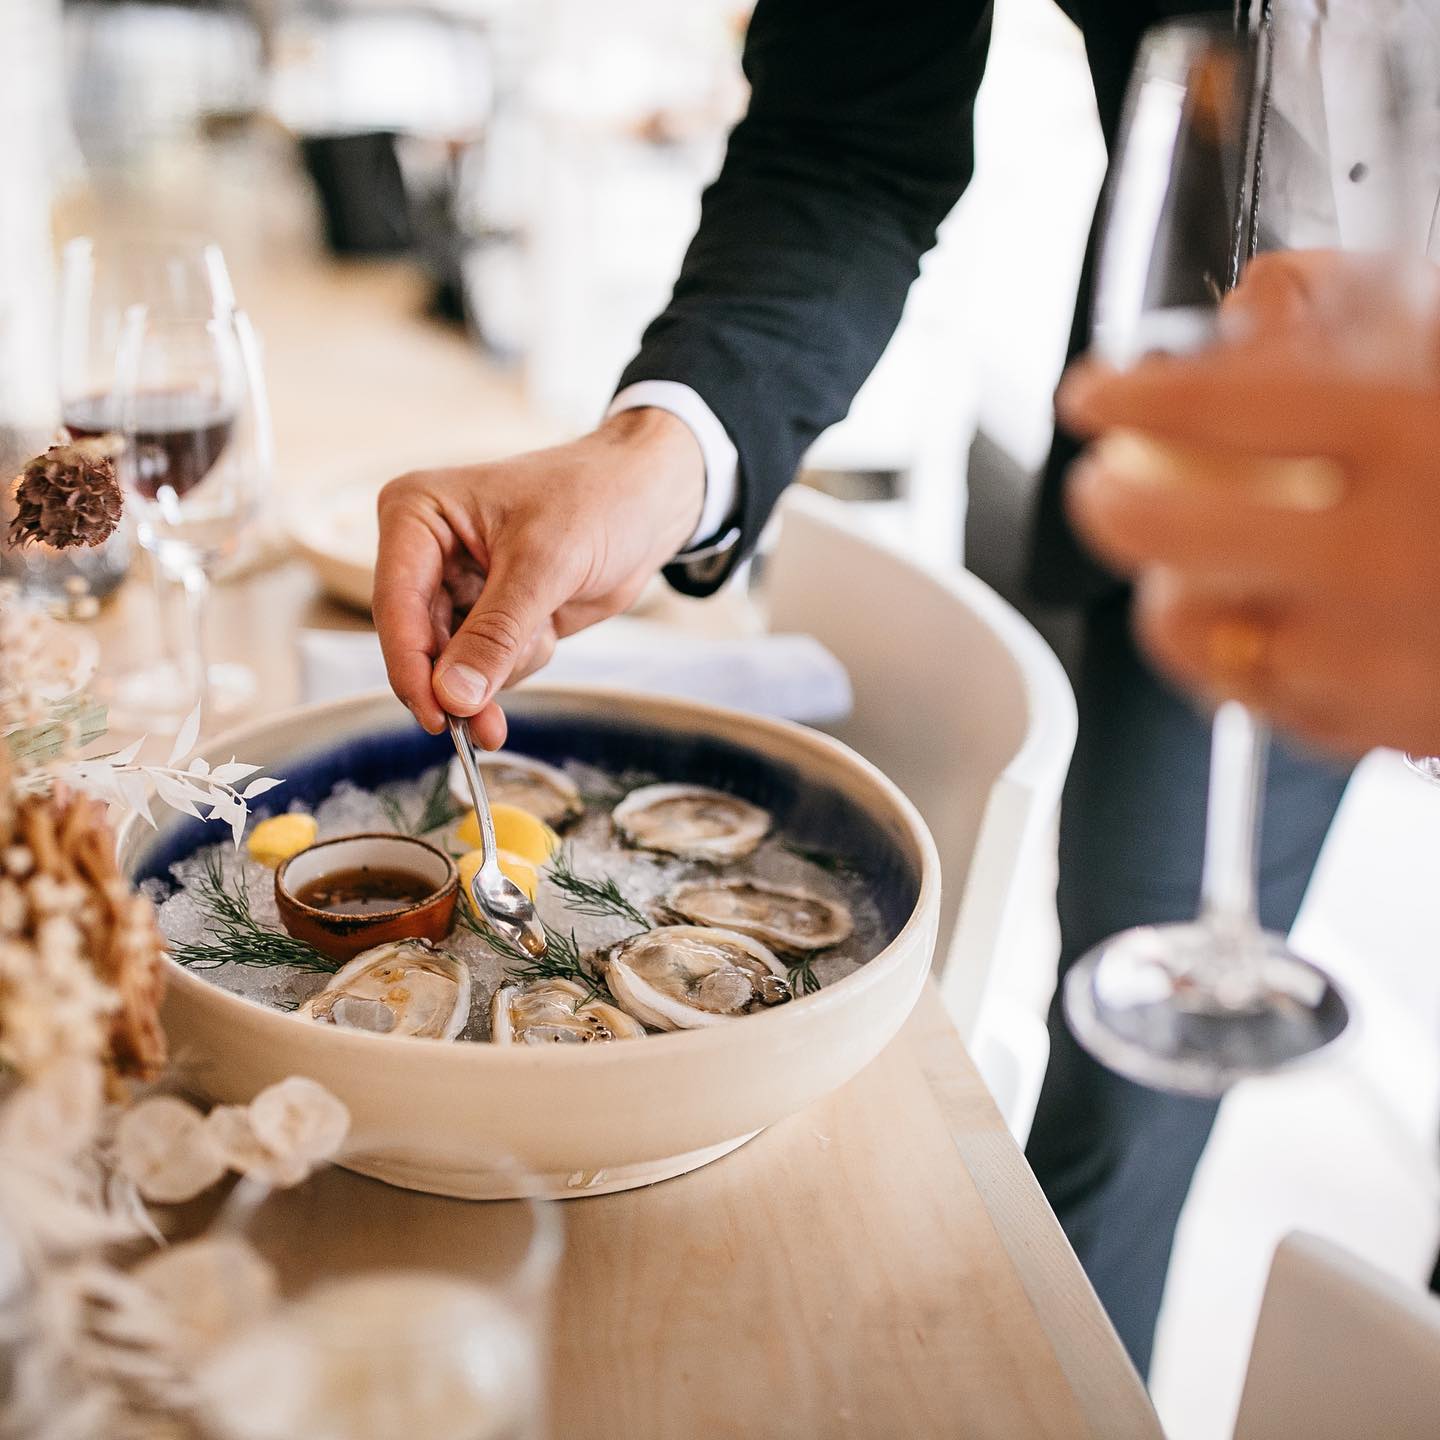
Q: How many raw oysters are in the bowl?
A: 6